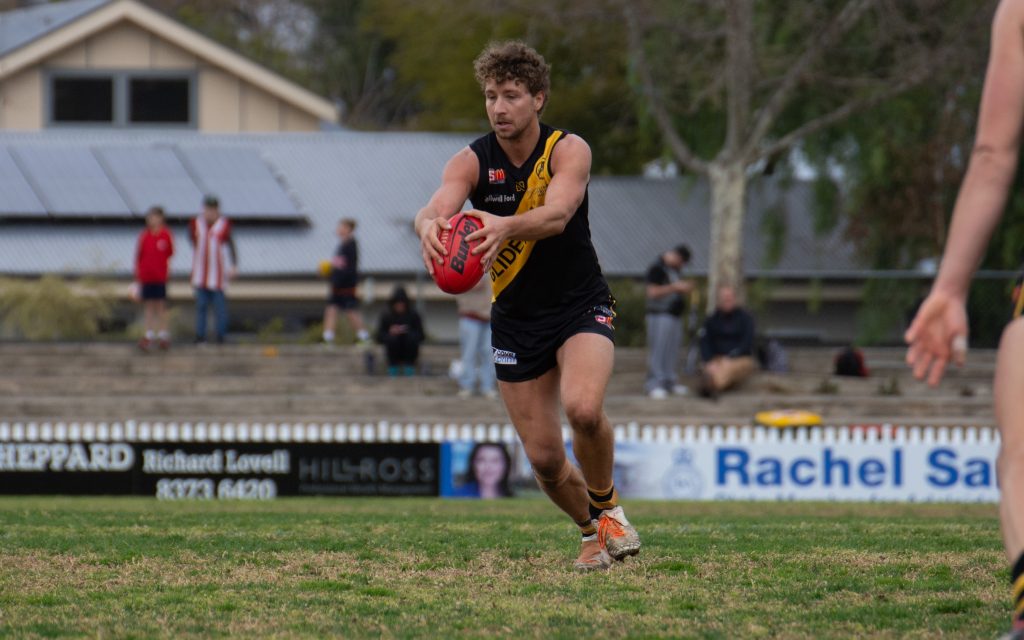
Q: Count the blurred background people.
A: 7